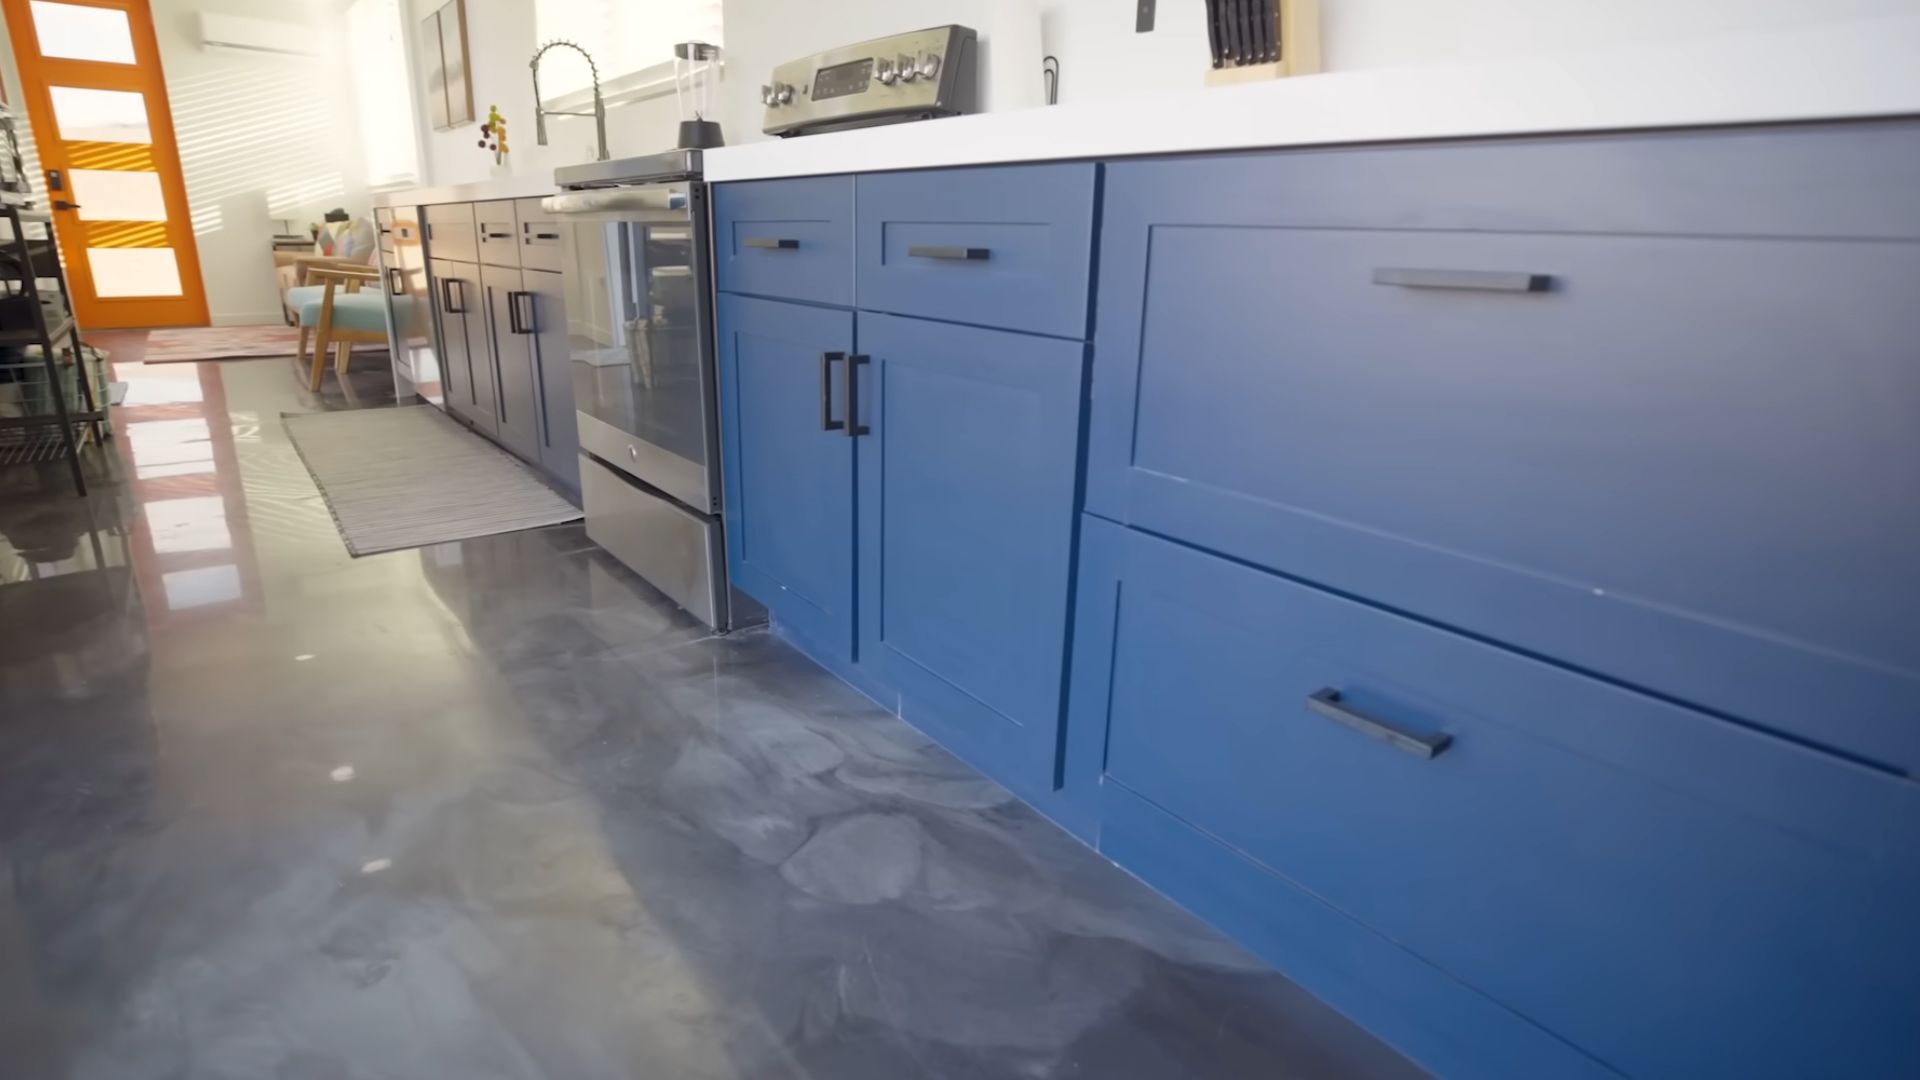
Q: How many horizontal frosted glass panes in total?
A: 4